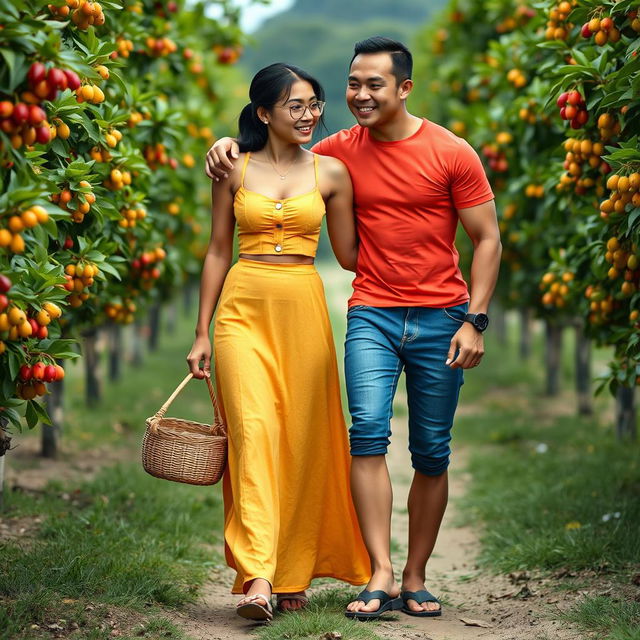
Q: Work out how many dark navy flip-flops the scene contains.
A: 2